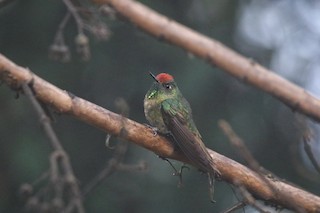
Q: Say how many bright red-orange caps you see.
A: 1